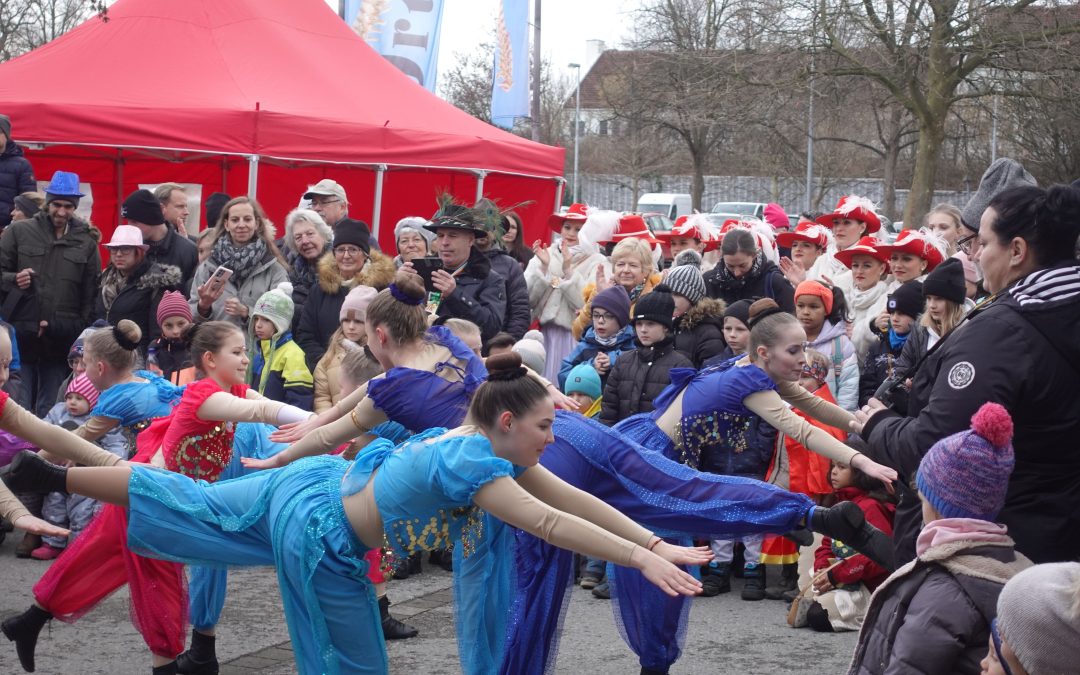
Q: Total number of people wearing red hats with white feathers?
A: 8